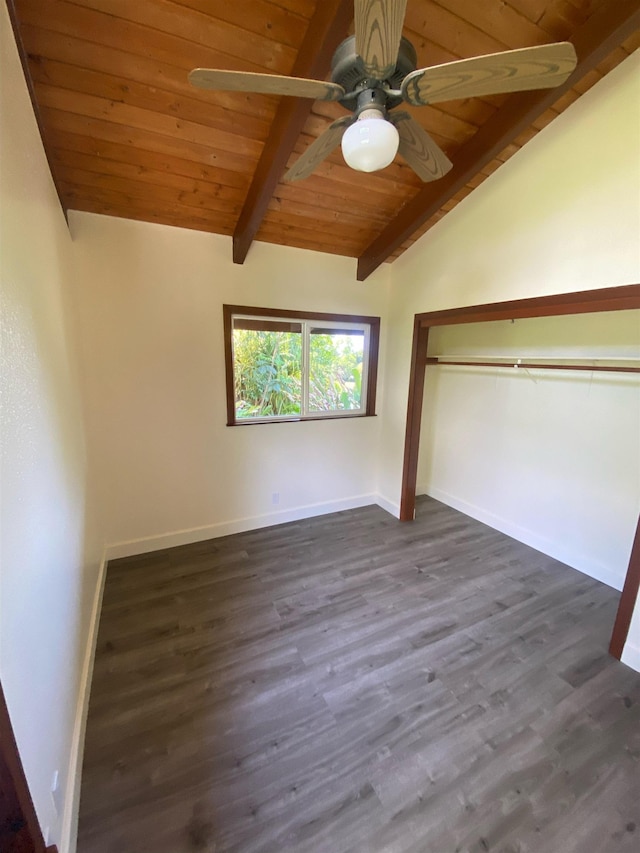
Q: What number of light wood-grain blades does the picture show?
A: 5